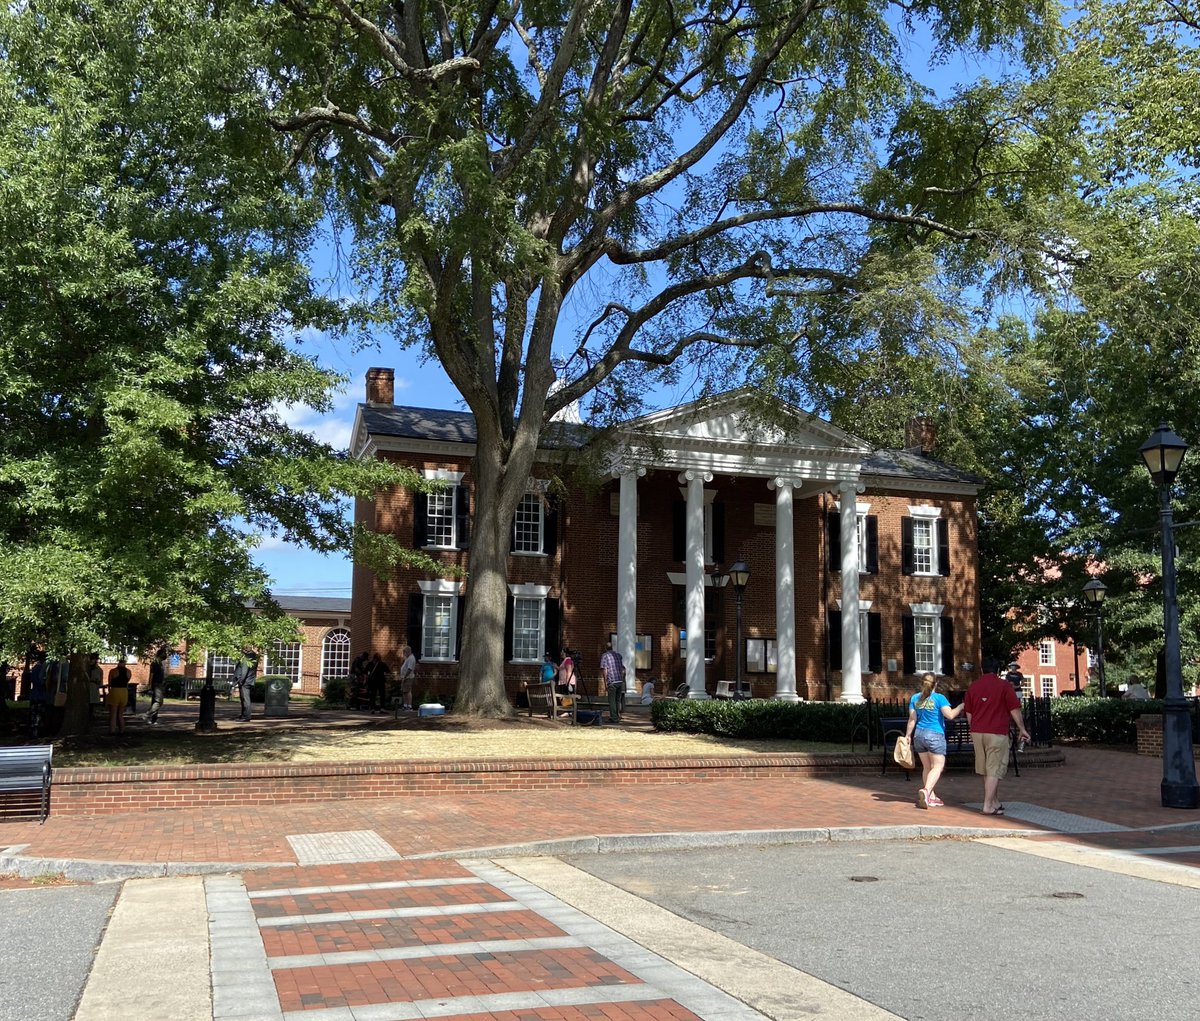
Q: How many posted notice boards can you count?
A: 2